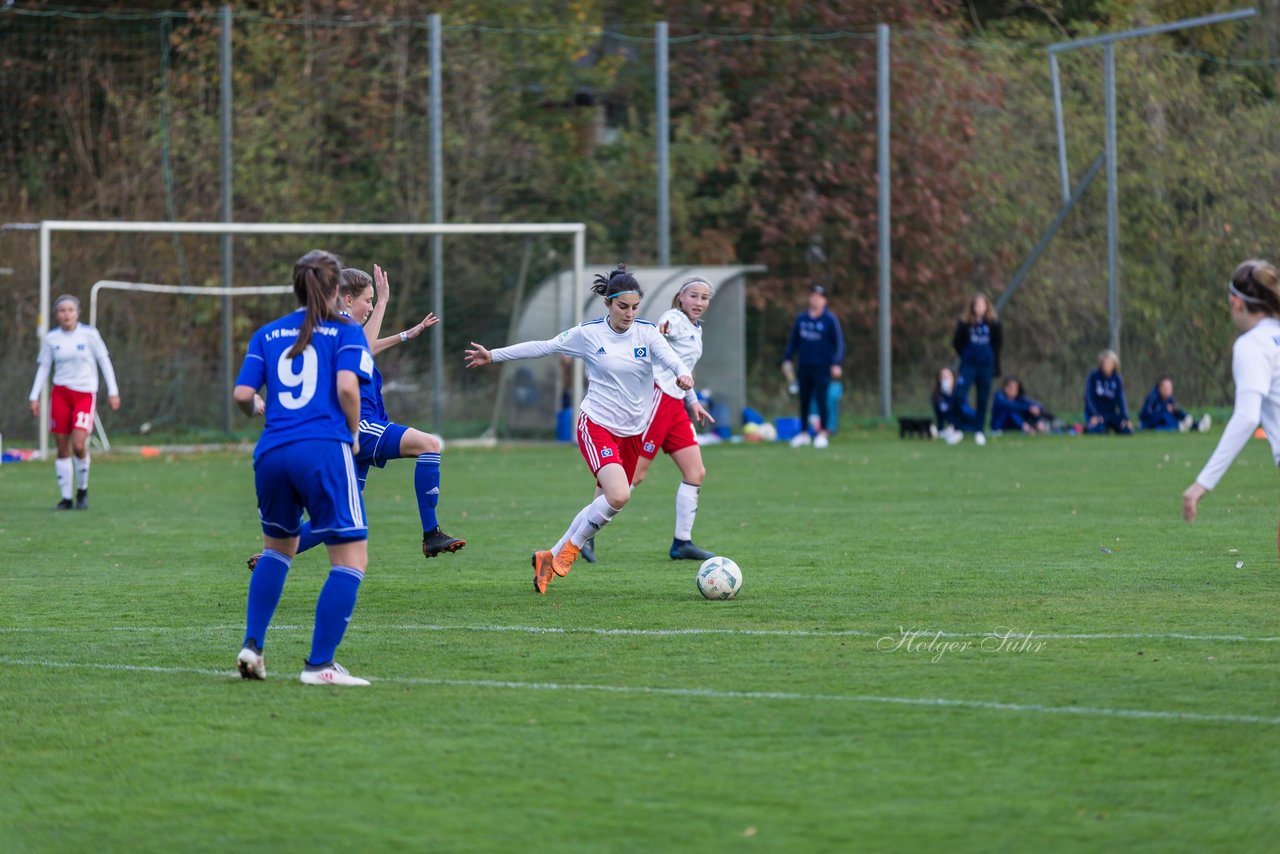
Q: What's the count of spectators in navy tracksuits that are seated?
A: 4